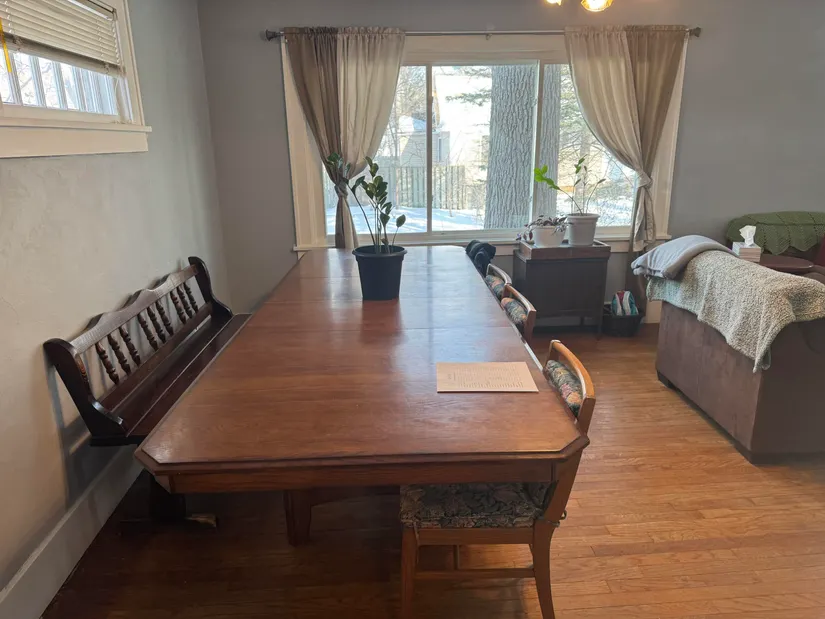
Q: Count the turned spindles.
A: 9